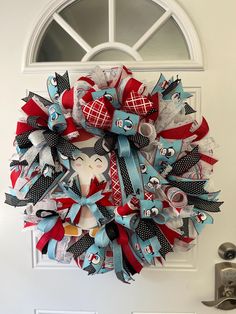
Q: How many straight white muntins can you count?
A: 3